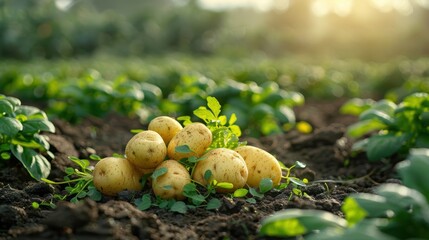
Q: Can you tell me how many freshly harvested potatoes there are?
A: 7